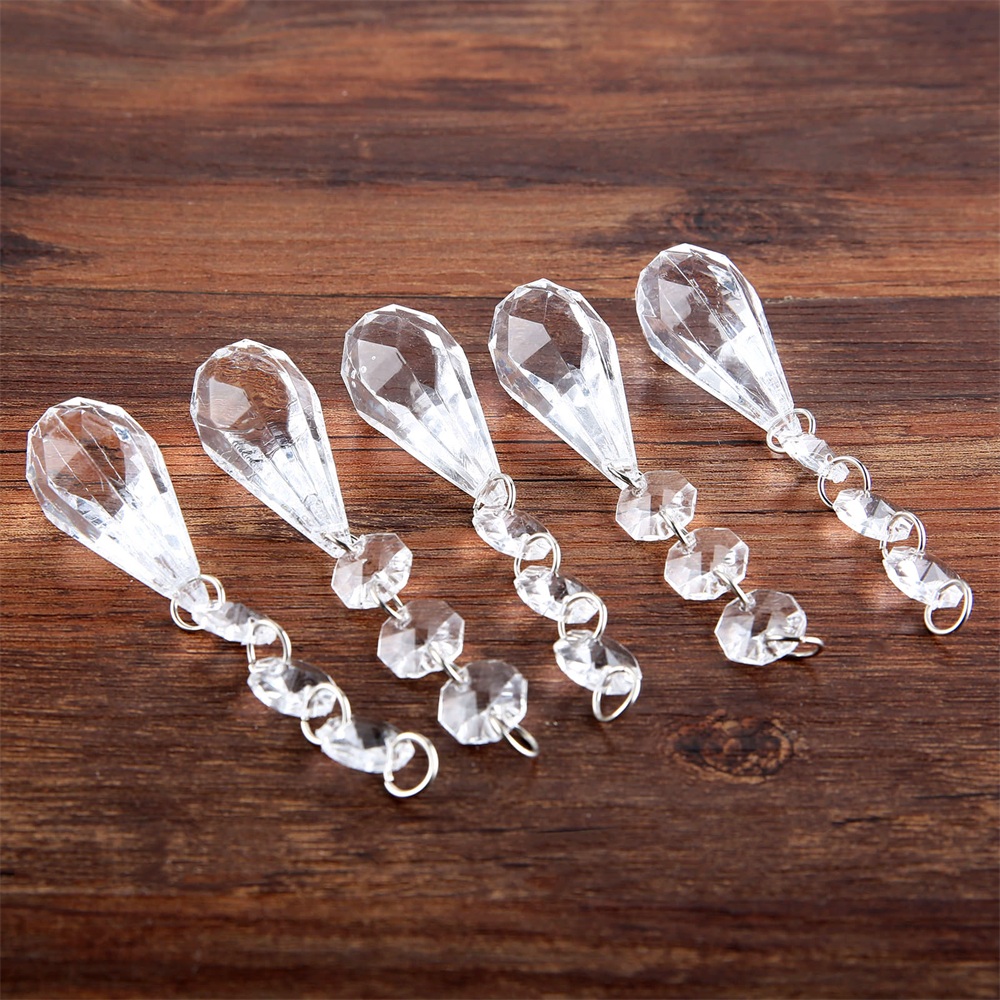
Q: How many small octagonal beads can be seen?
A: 15